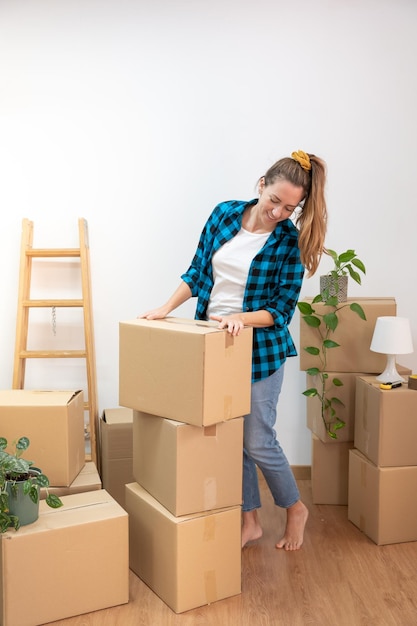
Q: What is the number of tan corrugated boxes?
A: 12